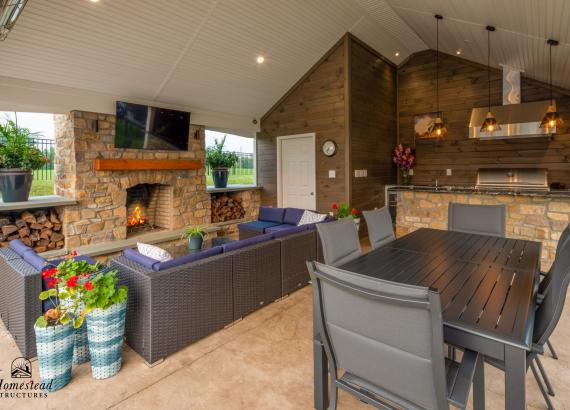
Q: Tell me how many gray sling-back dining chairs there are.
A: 6